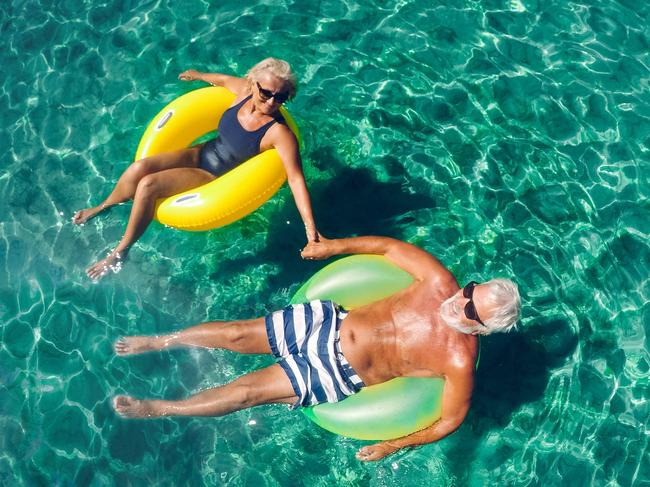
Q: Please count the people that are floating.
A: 2